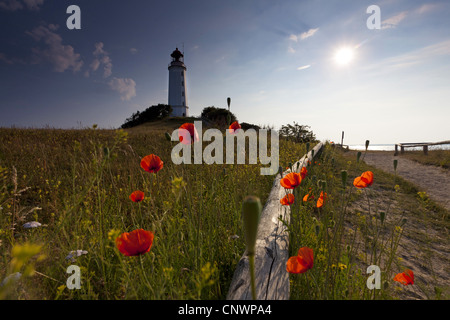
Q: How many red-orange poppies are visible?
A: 13